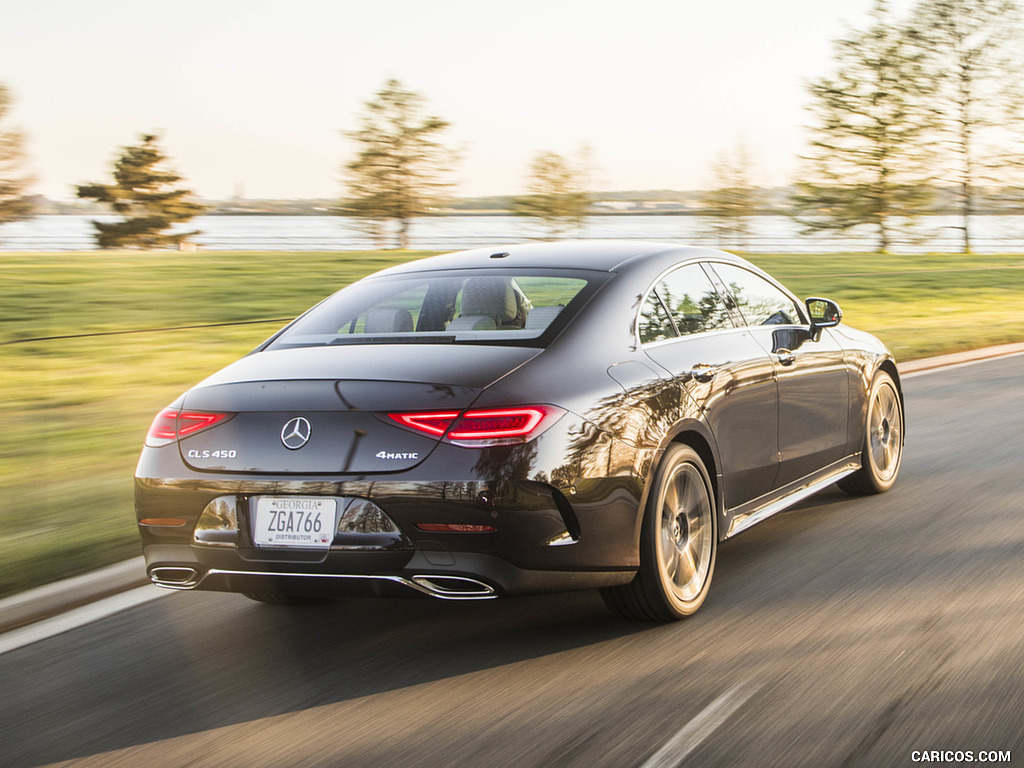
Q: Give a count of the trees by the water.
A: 7